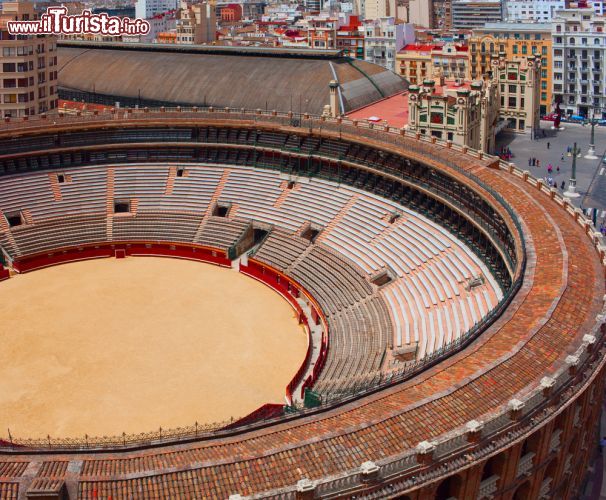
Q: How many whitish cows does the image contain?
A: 0